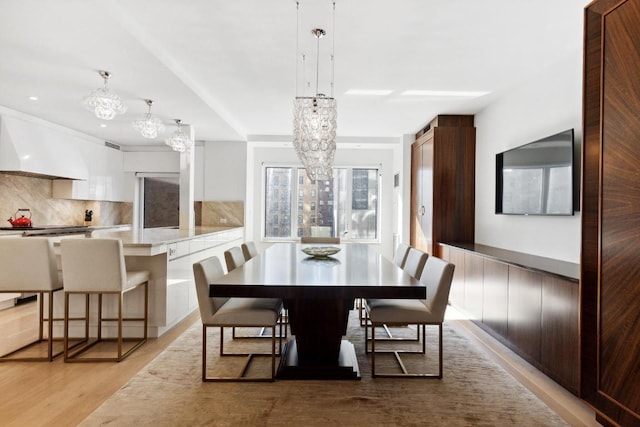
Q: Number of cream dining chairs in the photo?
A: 7